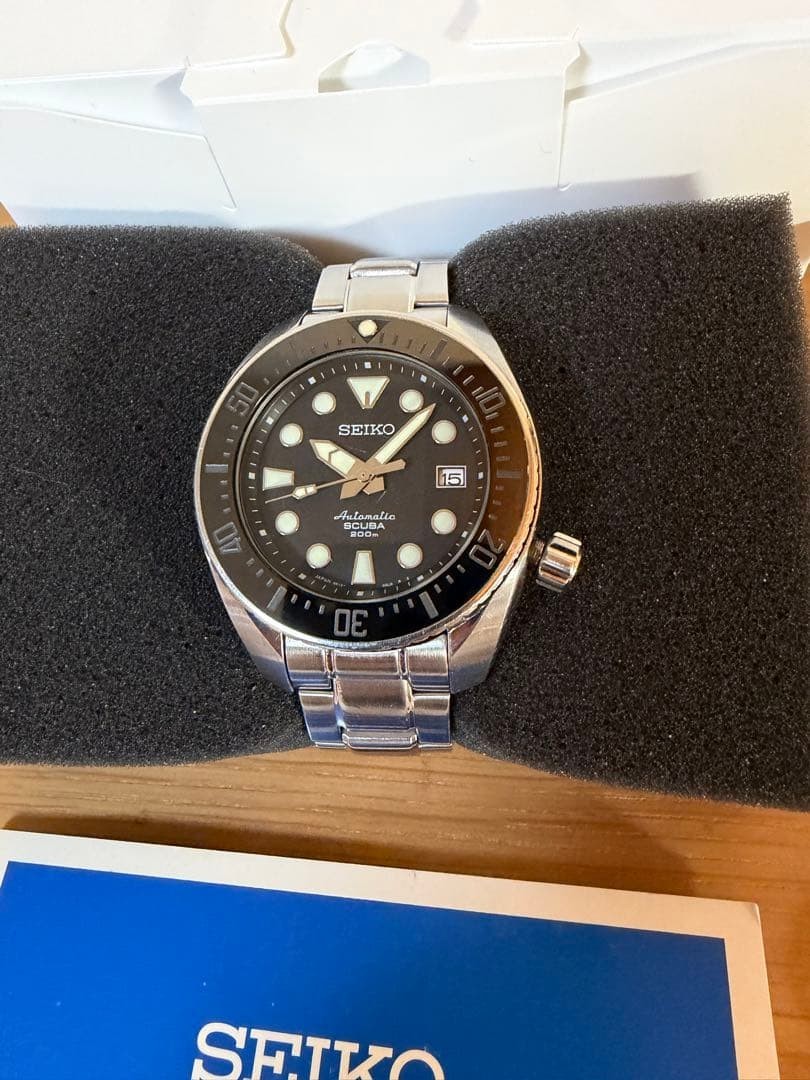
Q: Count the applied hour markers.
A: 11